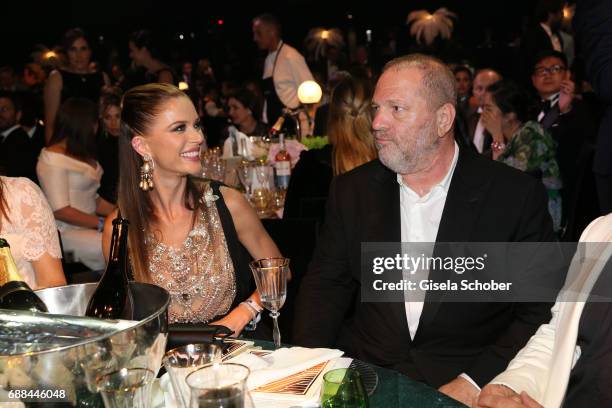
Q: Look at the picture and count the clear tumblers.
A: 3